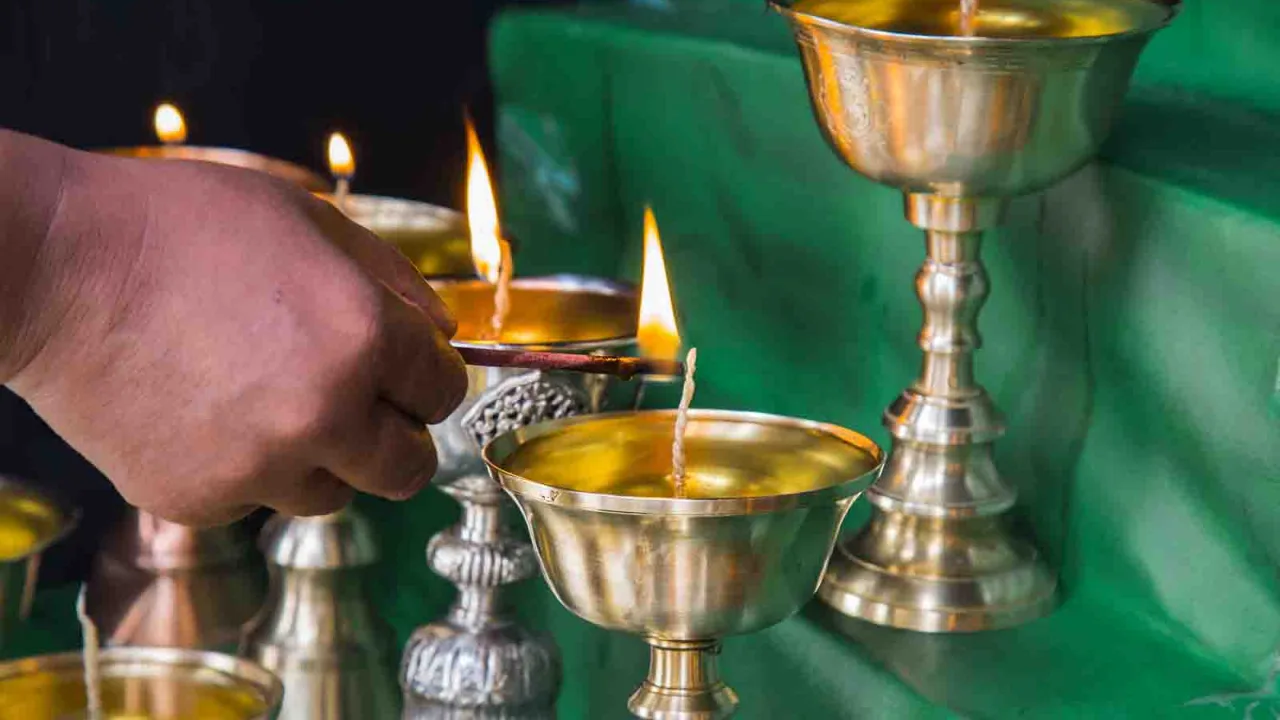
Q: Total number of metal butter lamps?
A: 7